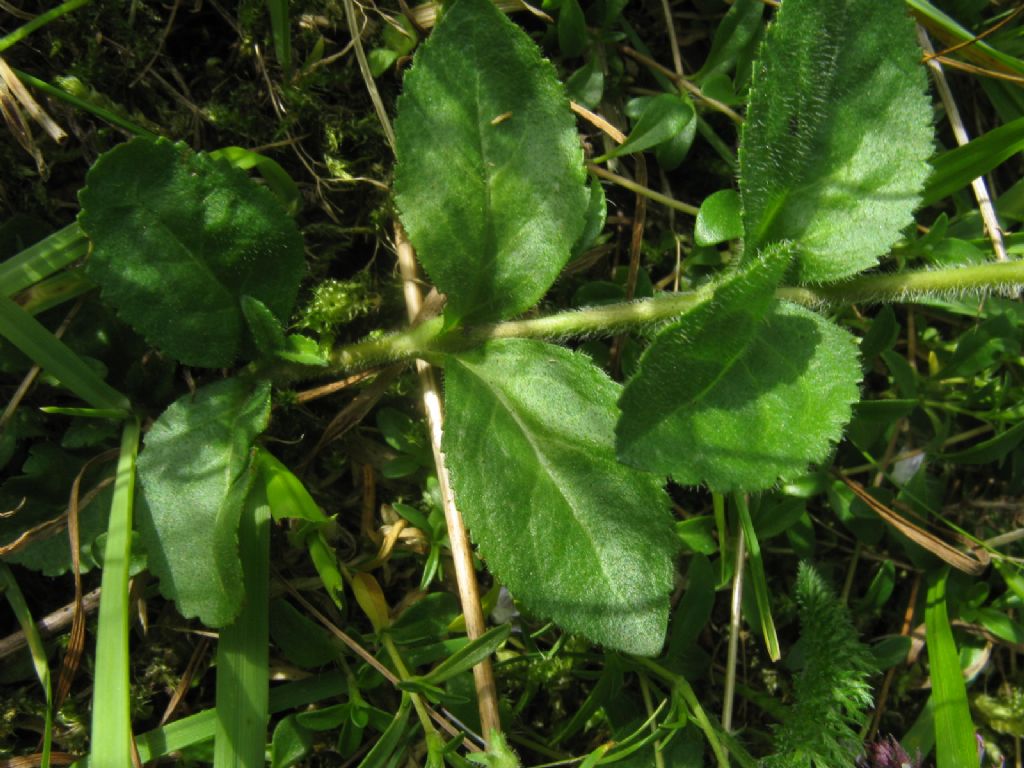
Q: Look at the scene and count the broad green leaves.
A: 6